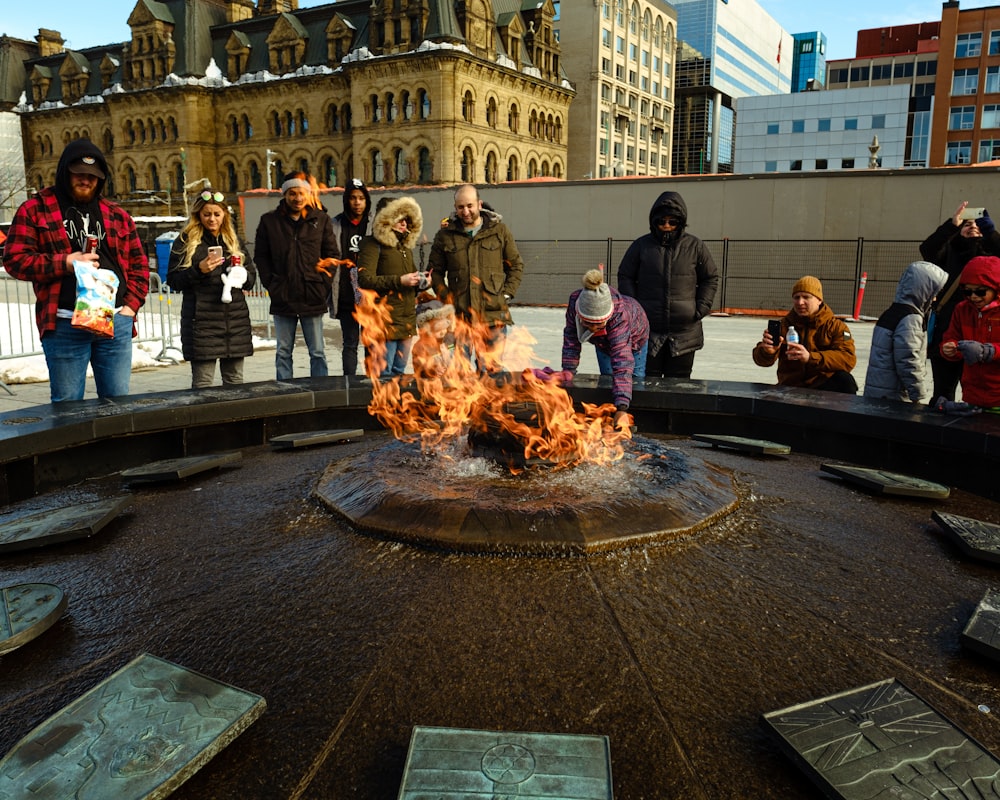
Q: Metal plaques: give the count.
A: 11